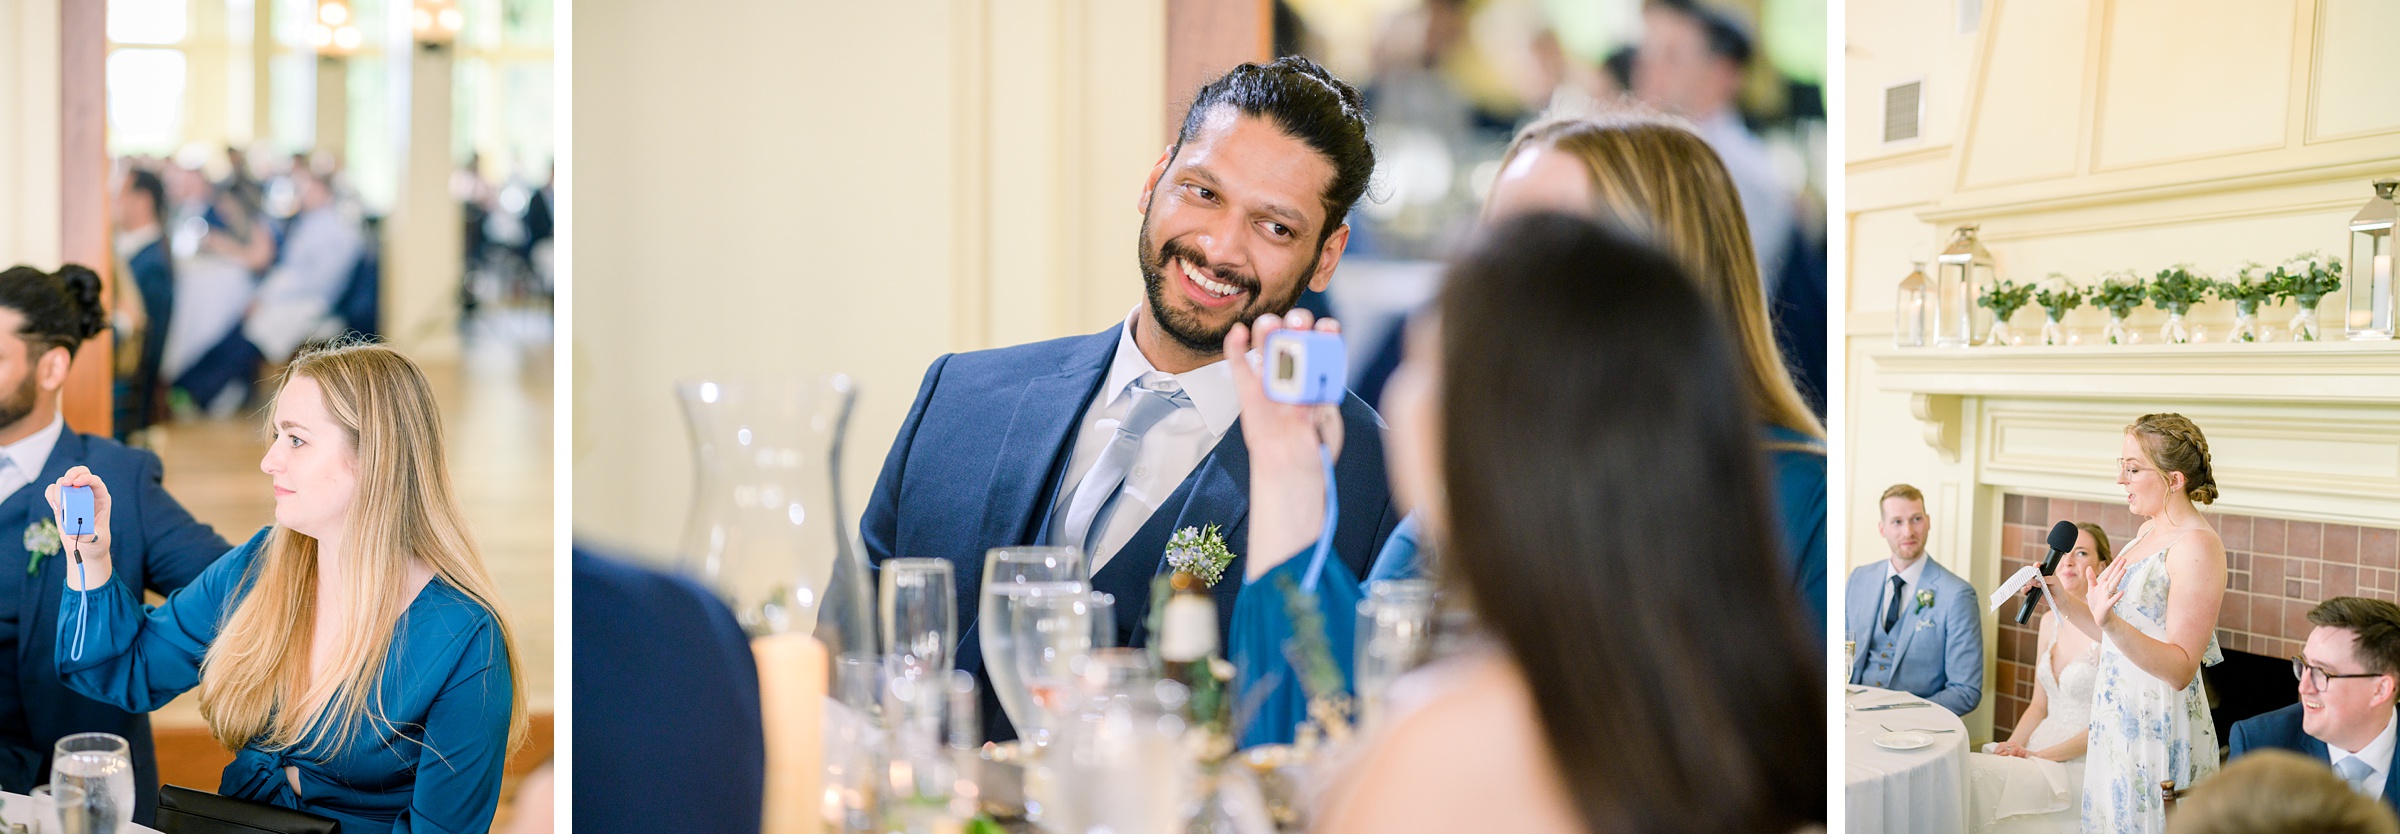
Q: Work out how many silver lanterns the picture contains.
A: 3